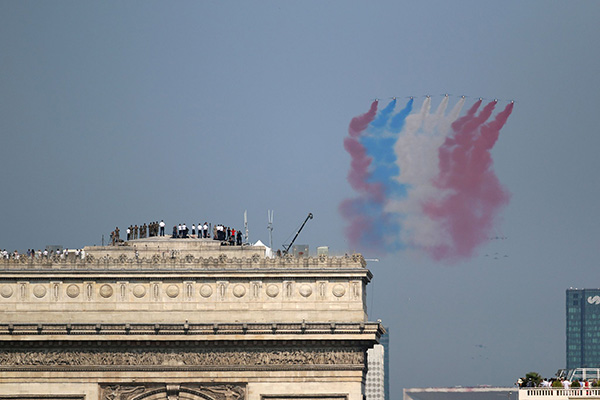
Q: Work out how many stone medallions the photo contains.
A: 11